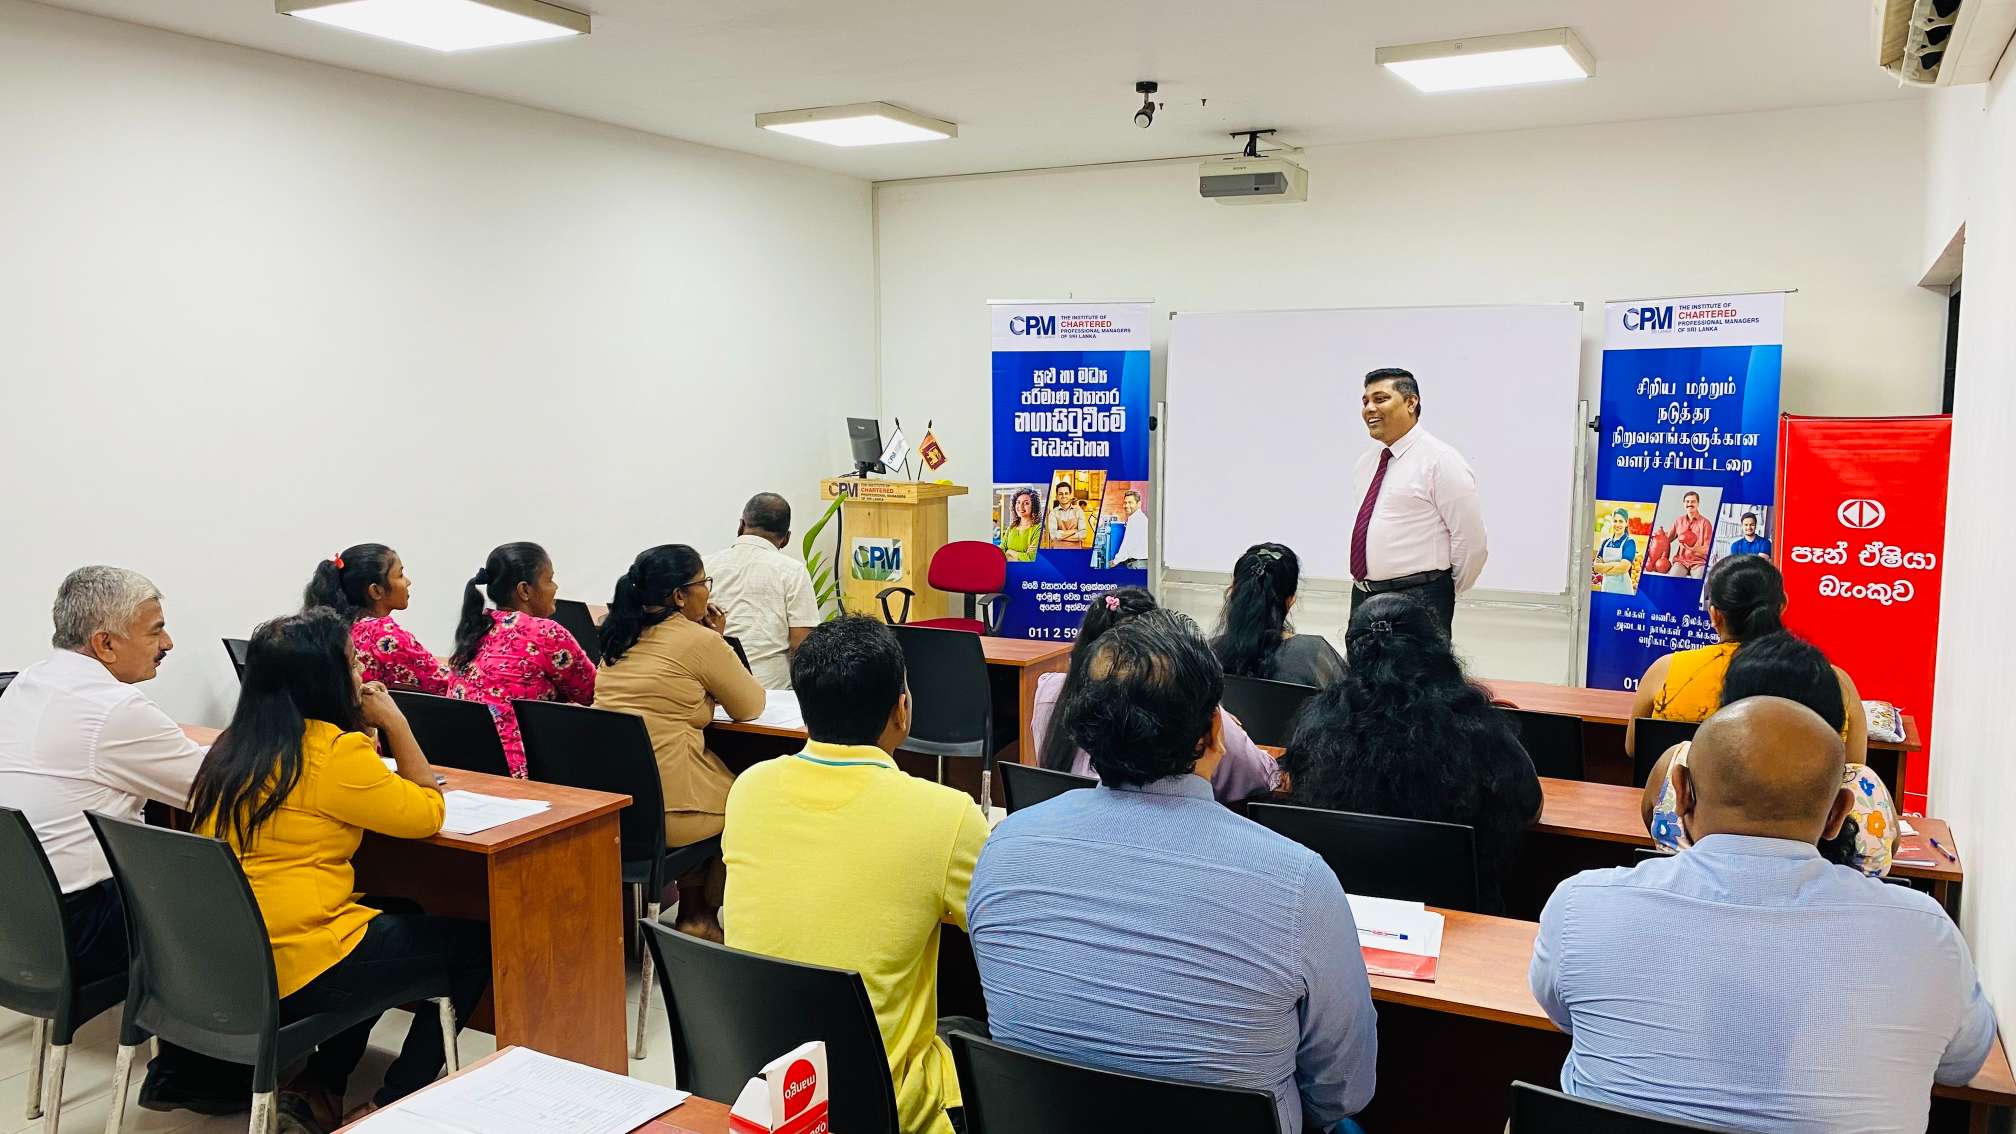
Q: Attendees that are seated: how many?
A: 14